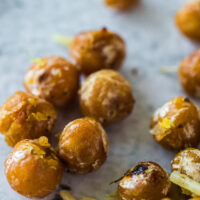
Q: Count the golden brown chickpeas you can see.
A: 12